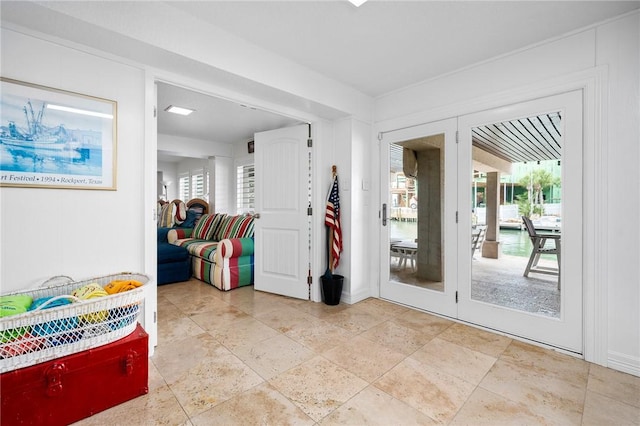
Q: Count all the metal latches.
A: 2